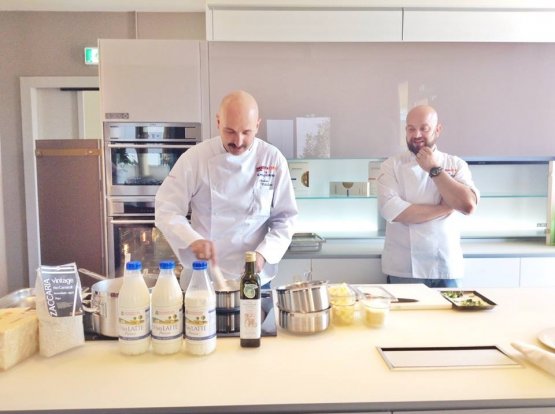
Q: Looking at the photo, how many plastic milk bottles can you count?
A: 3